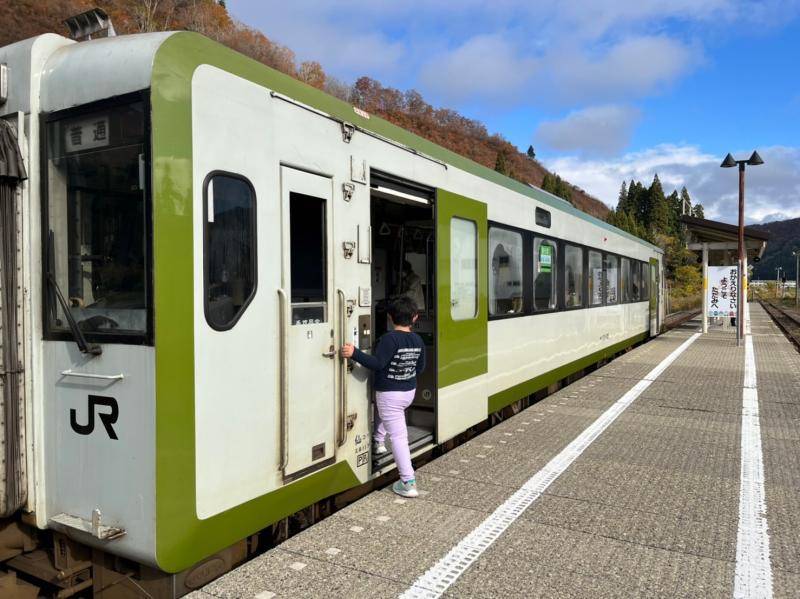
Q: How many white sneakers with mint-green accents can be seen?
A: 2